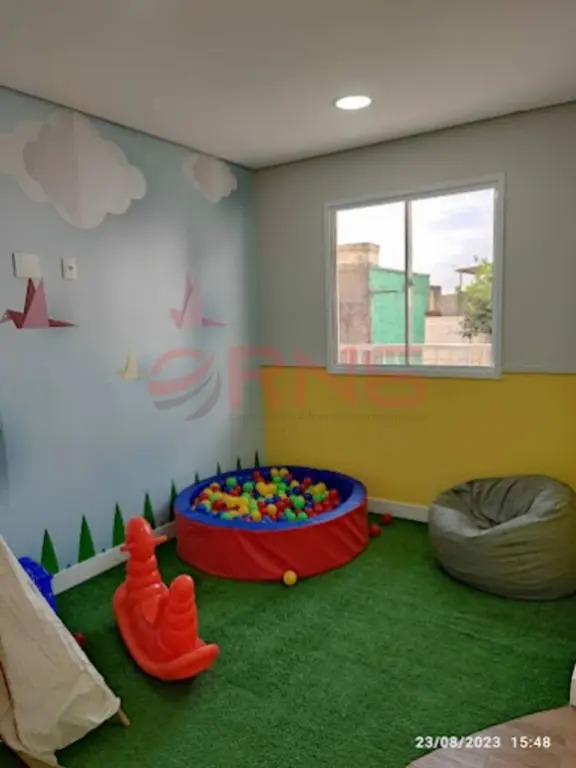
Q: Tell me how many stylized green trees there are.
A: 9